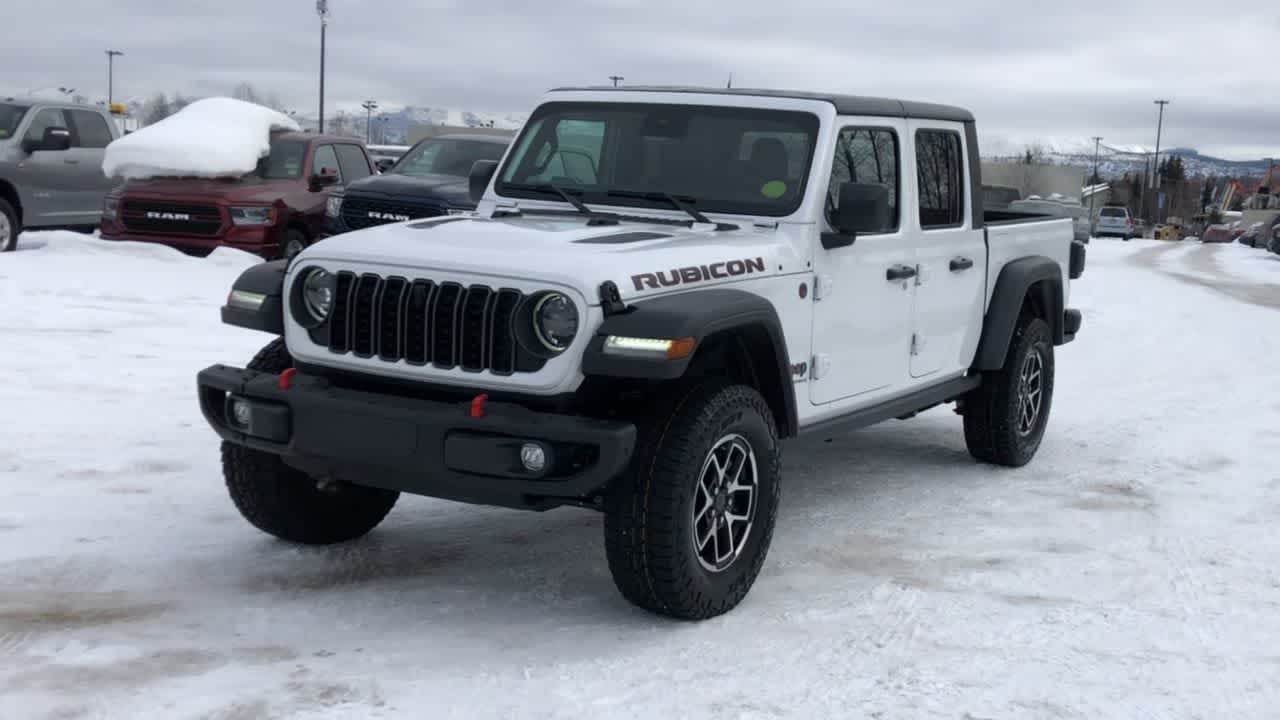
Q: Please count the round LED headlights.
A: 2